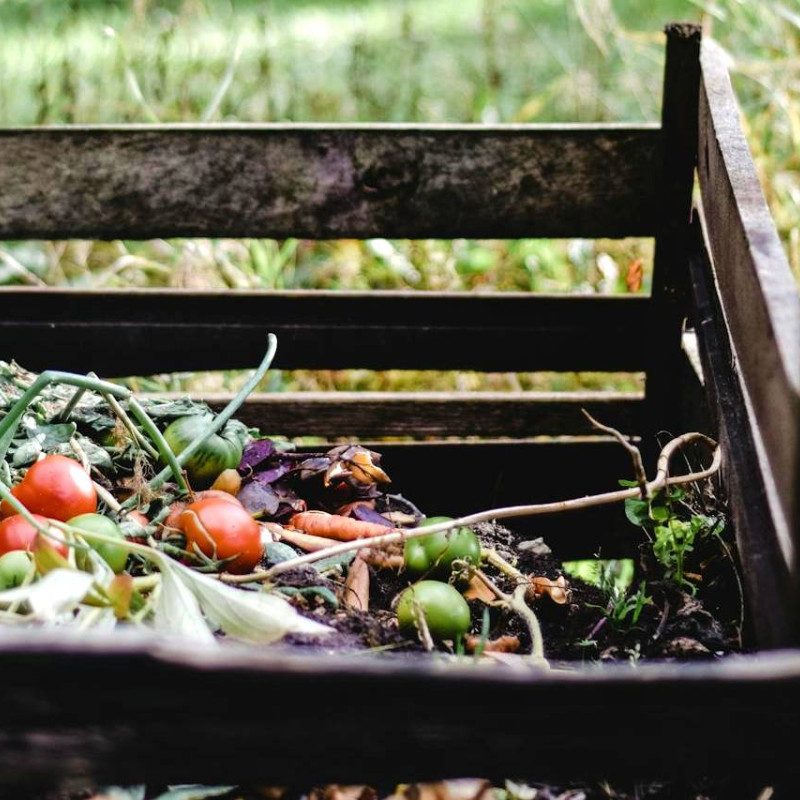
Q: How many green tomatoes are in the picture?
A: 5